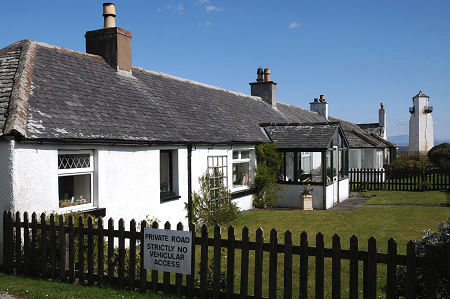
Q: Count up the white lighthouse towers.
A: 1